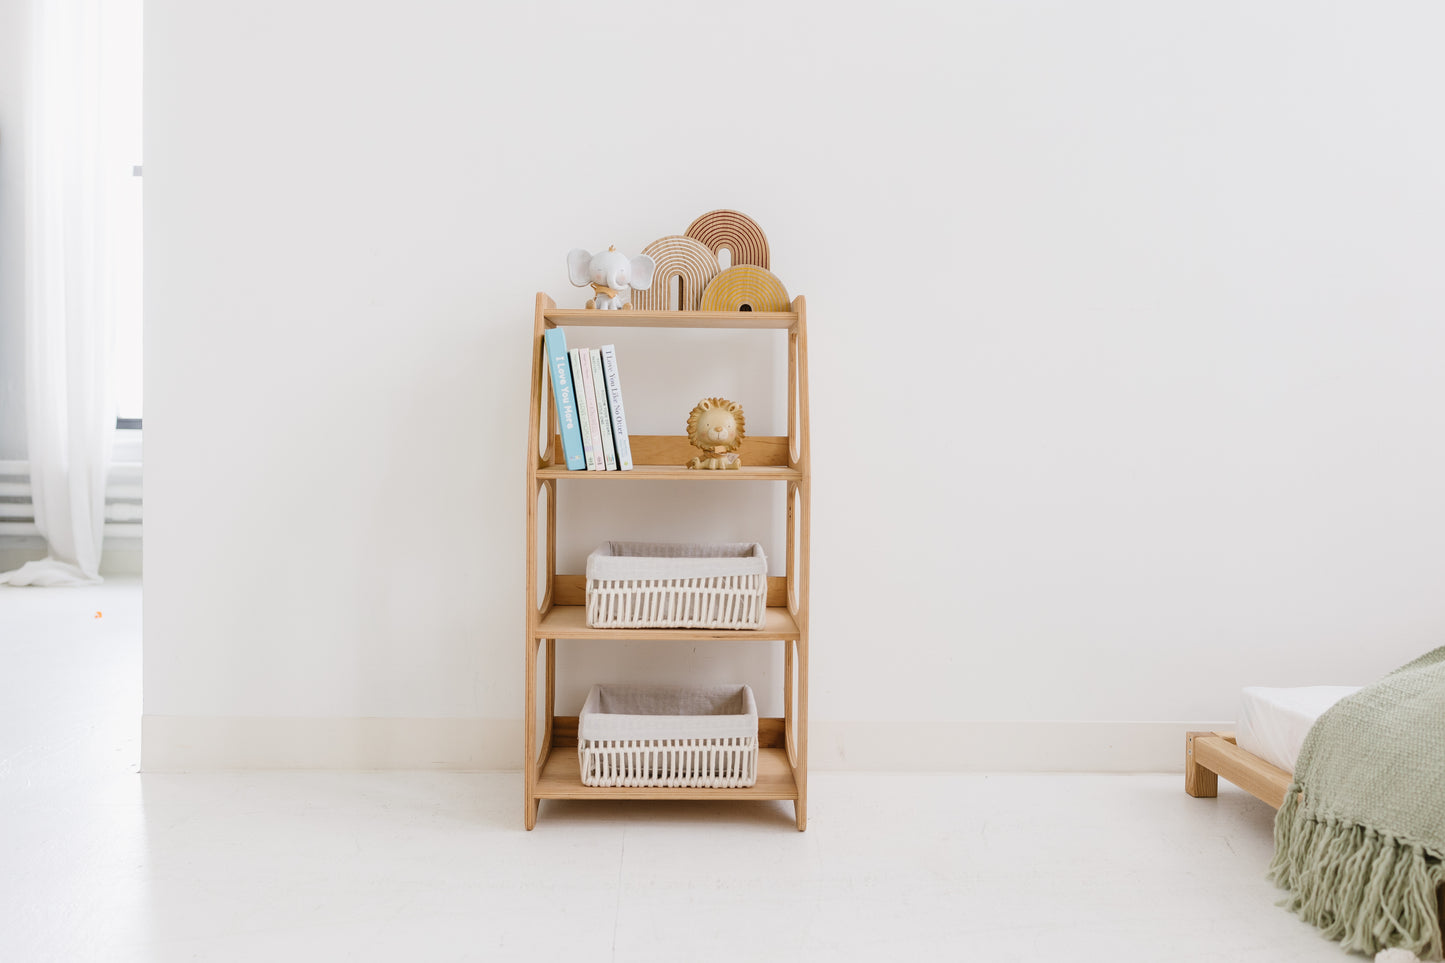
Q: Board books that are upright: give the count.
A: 5